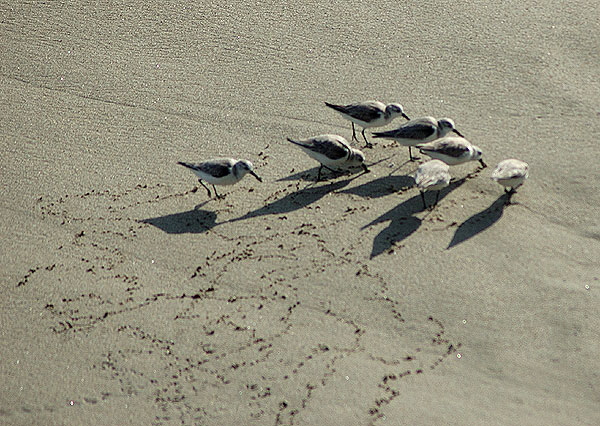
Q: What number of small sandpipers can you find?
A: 7